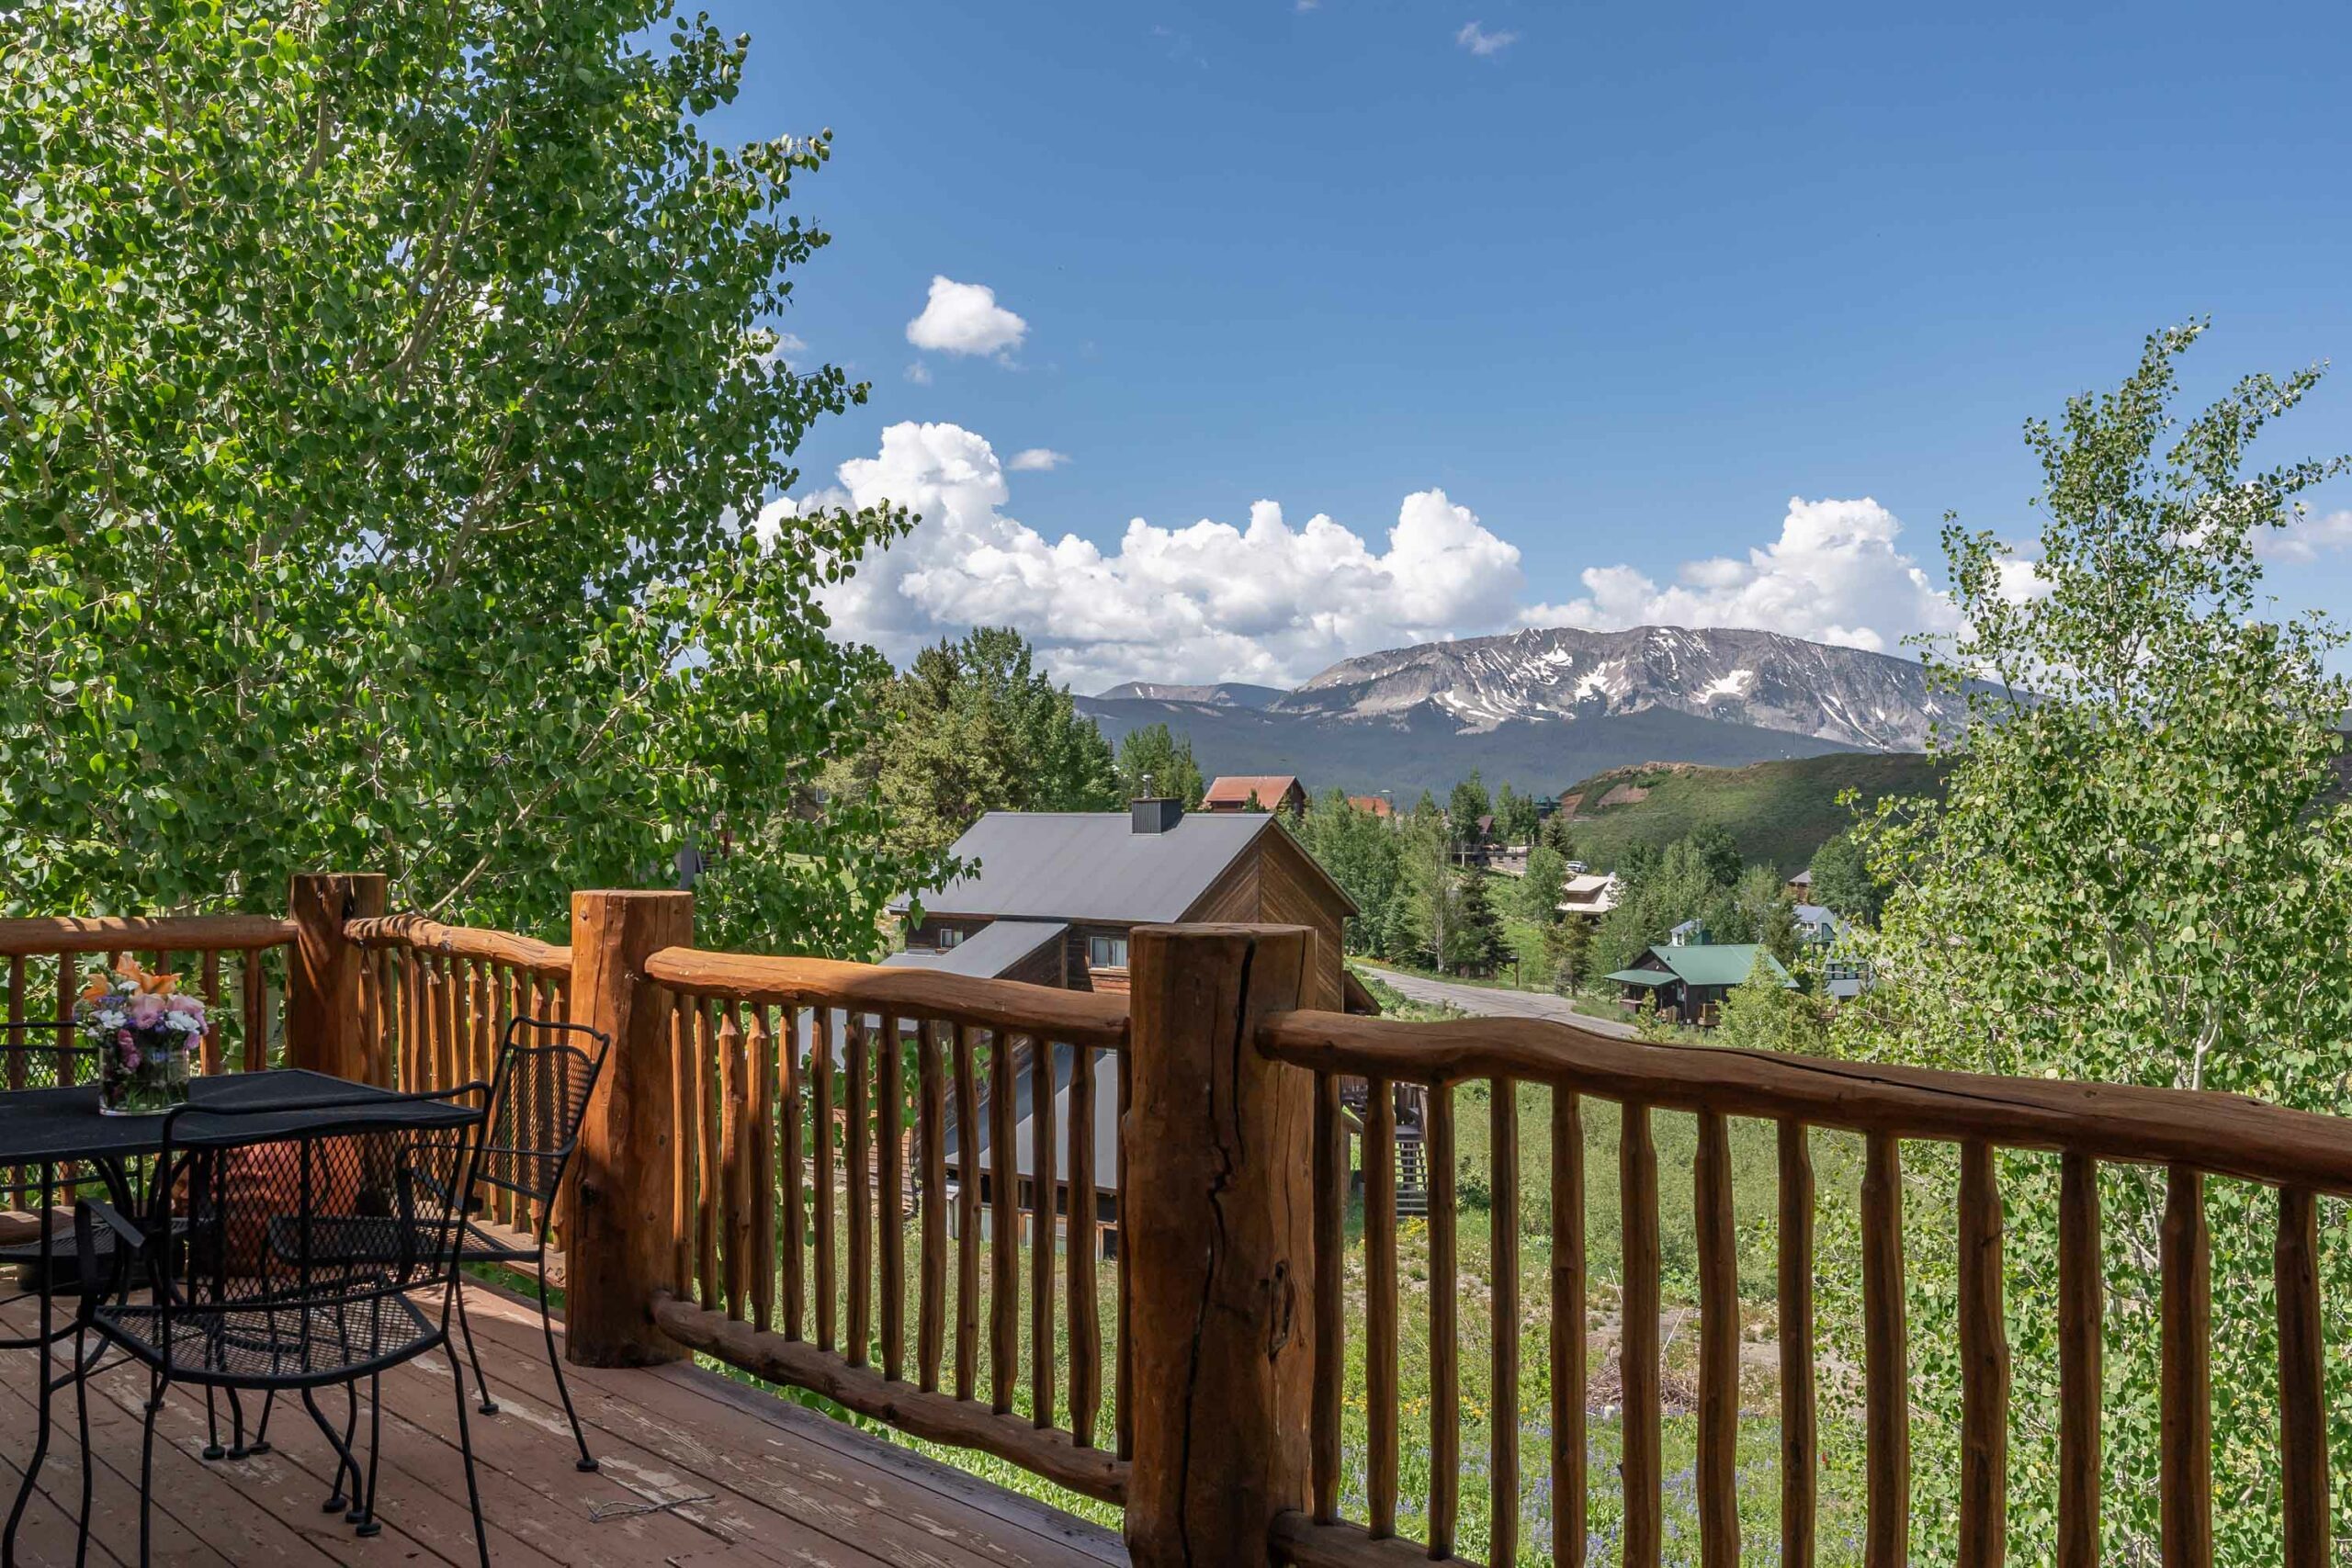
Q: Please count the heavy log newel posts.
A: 3